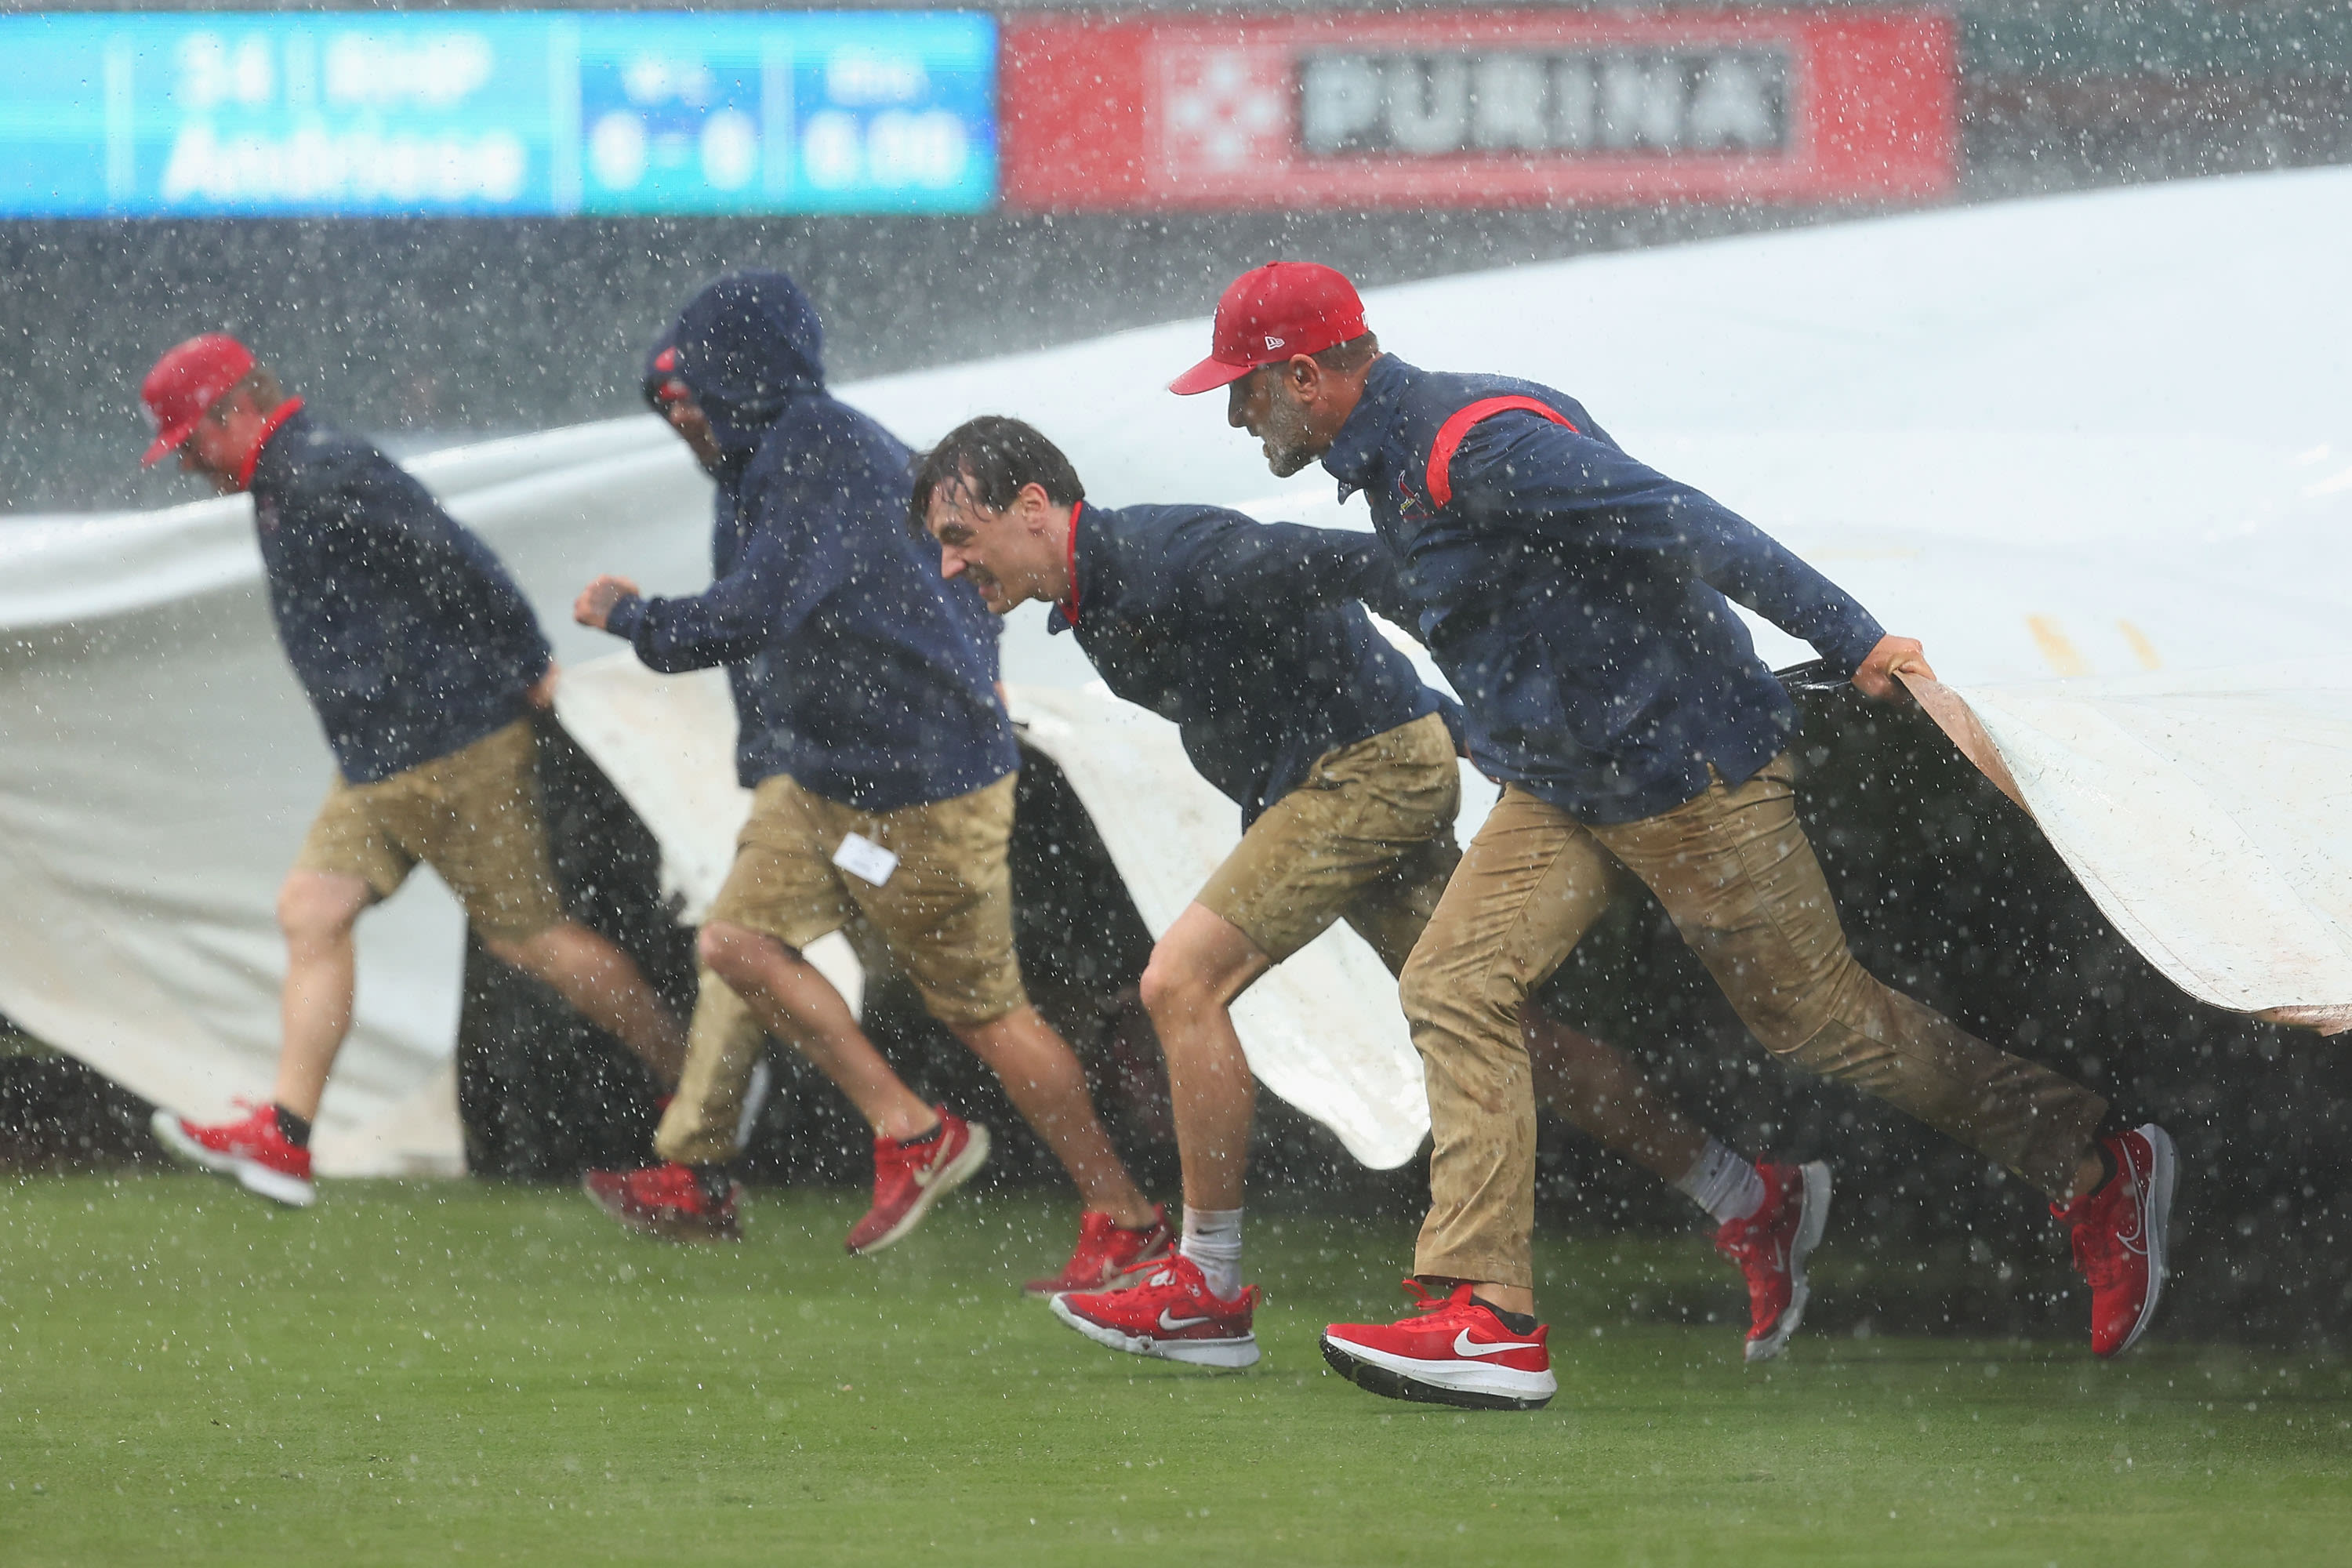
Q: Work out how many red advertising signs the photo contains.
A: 1